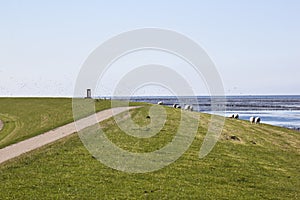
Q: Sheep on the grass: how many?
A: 9